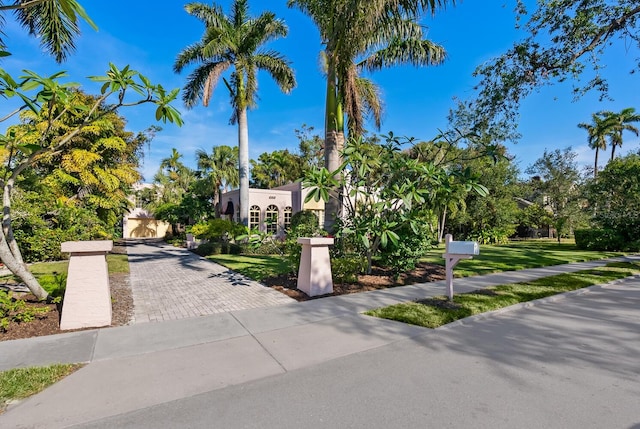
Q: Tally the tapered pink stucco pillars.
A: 2